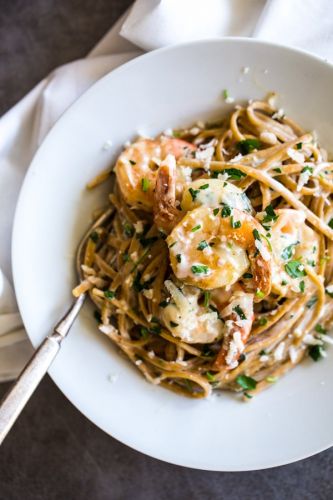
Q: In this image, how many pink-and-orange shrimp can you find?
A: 5